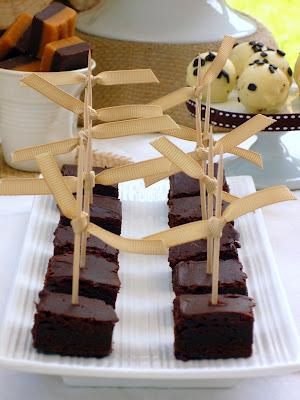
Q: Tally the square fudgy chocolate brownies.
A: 10